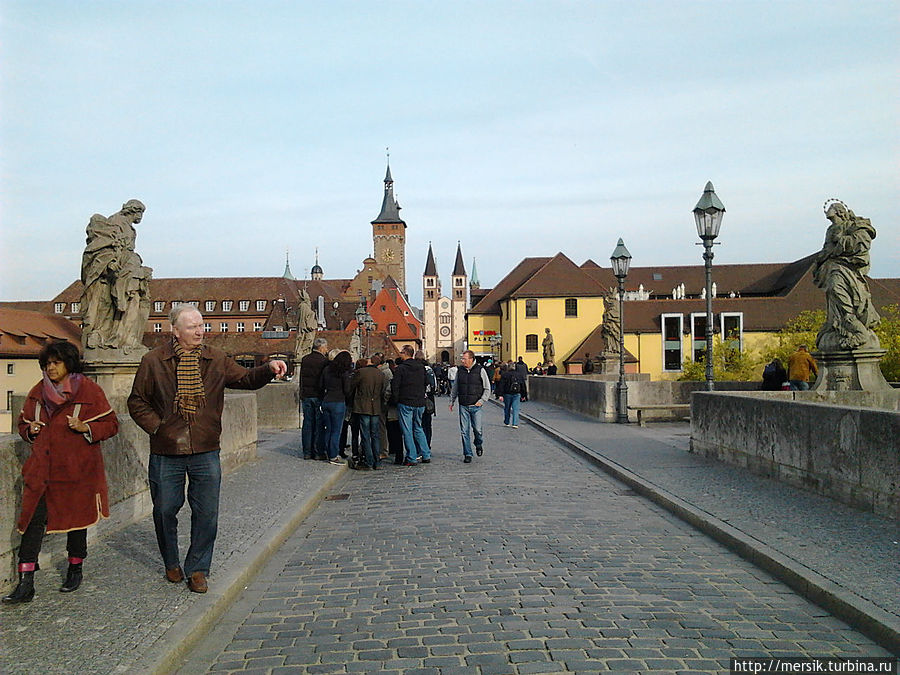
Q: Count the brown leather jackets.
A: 1